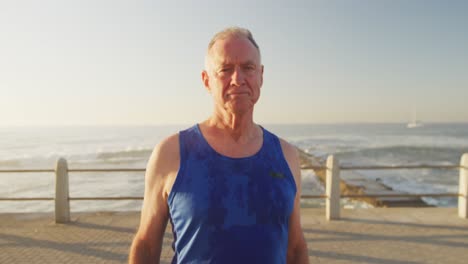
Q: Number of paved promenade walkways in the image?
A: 1